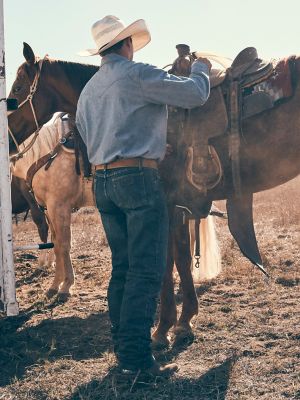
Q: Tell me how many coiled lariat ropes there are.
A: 1